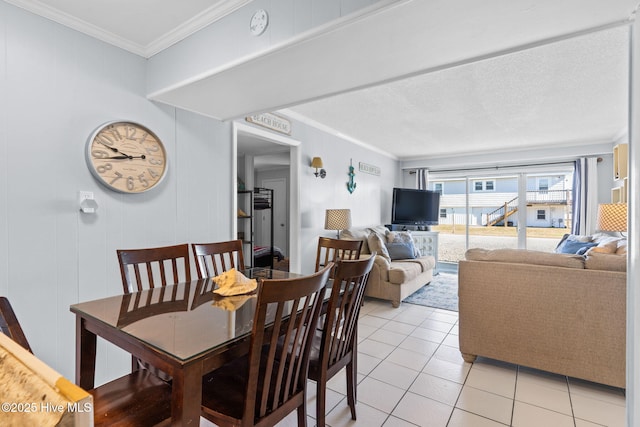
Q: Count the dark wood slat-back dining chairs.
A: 6